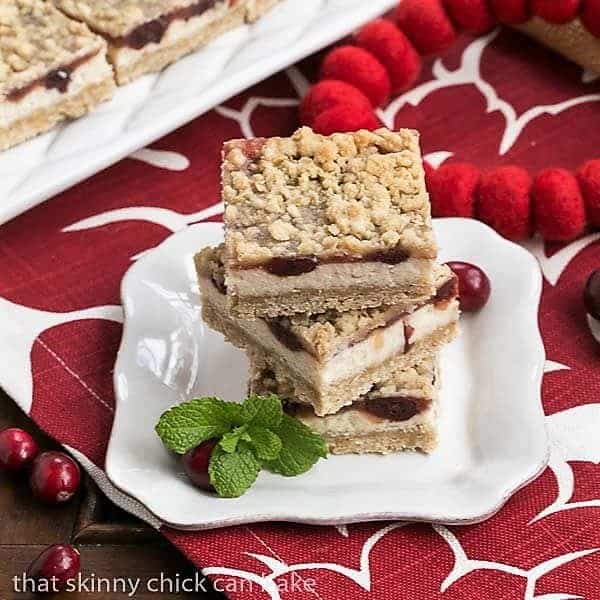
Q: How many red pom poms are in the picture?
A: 14